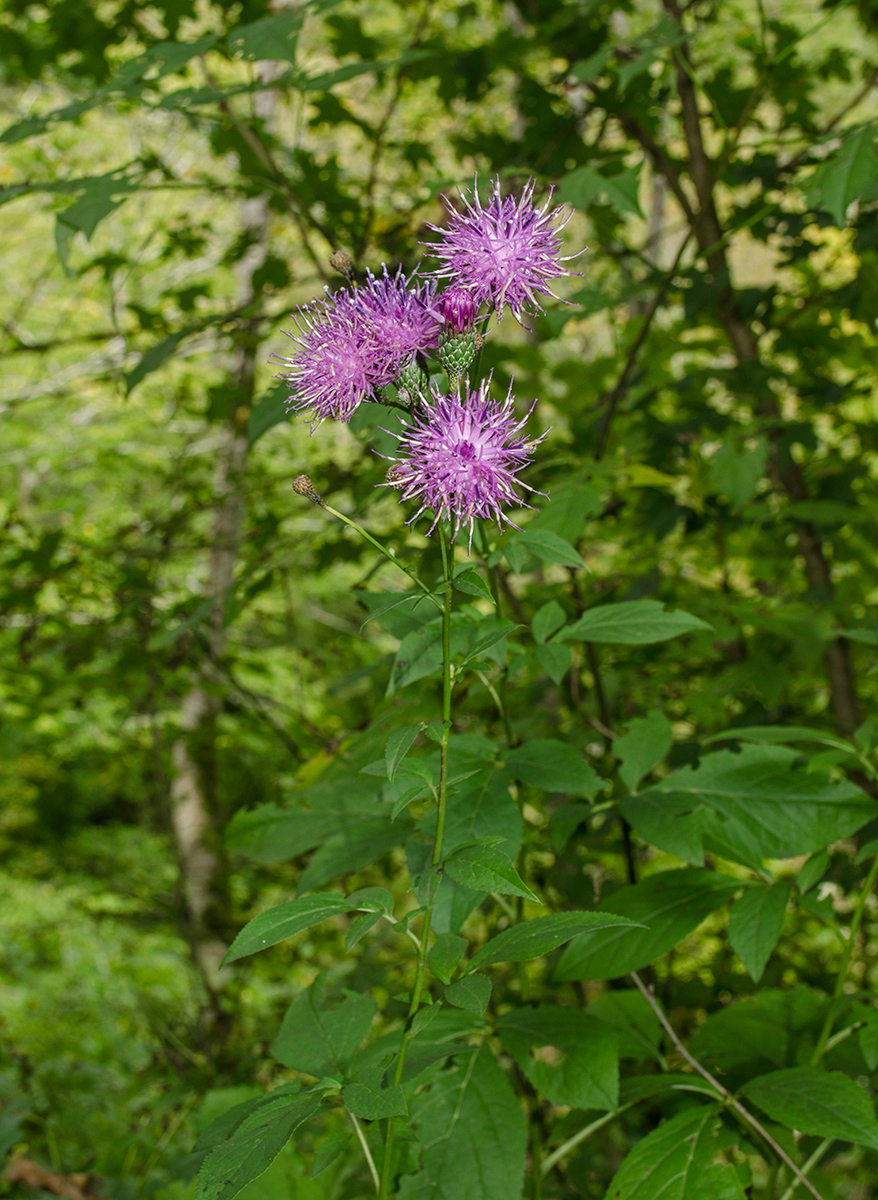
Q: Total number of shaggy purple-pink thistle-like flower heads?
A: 4